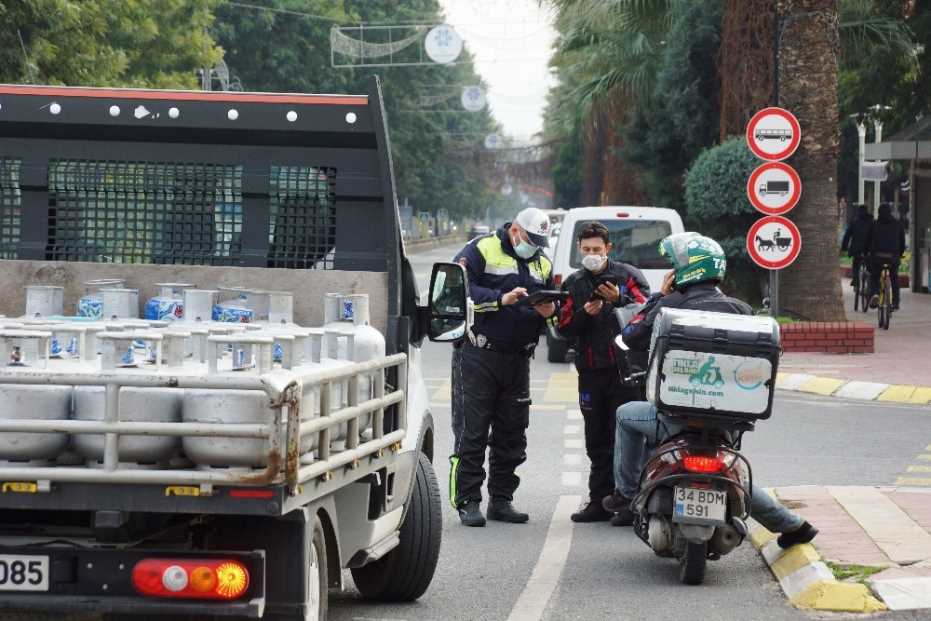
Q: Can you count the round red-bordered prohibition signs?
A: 3